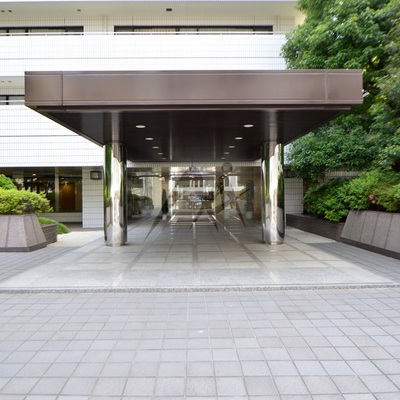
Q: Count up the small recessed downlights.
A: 10